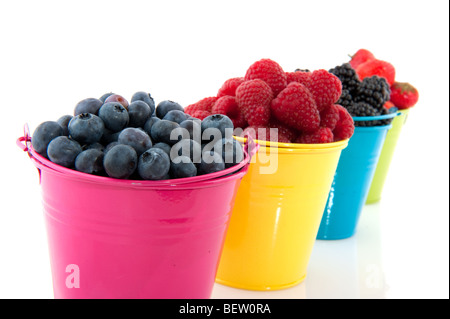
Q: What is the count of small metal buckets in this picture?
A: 4